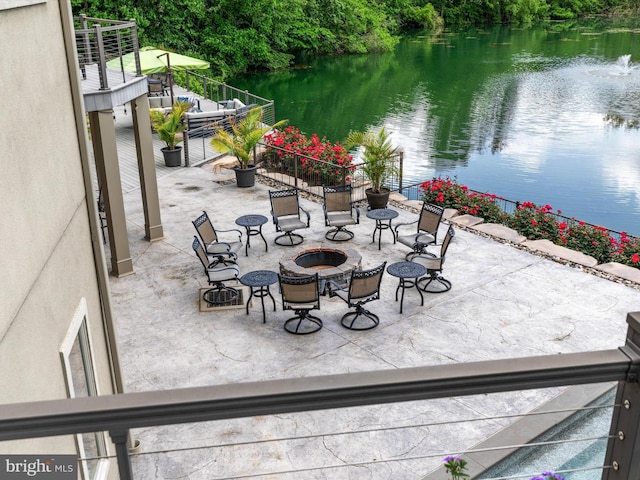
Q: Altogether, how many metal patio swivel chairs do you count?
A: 8